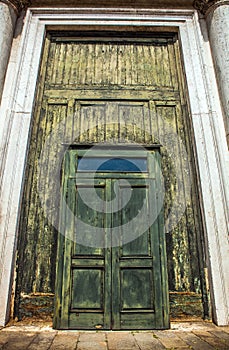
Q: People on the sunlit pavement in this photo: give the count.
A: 0